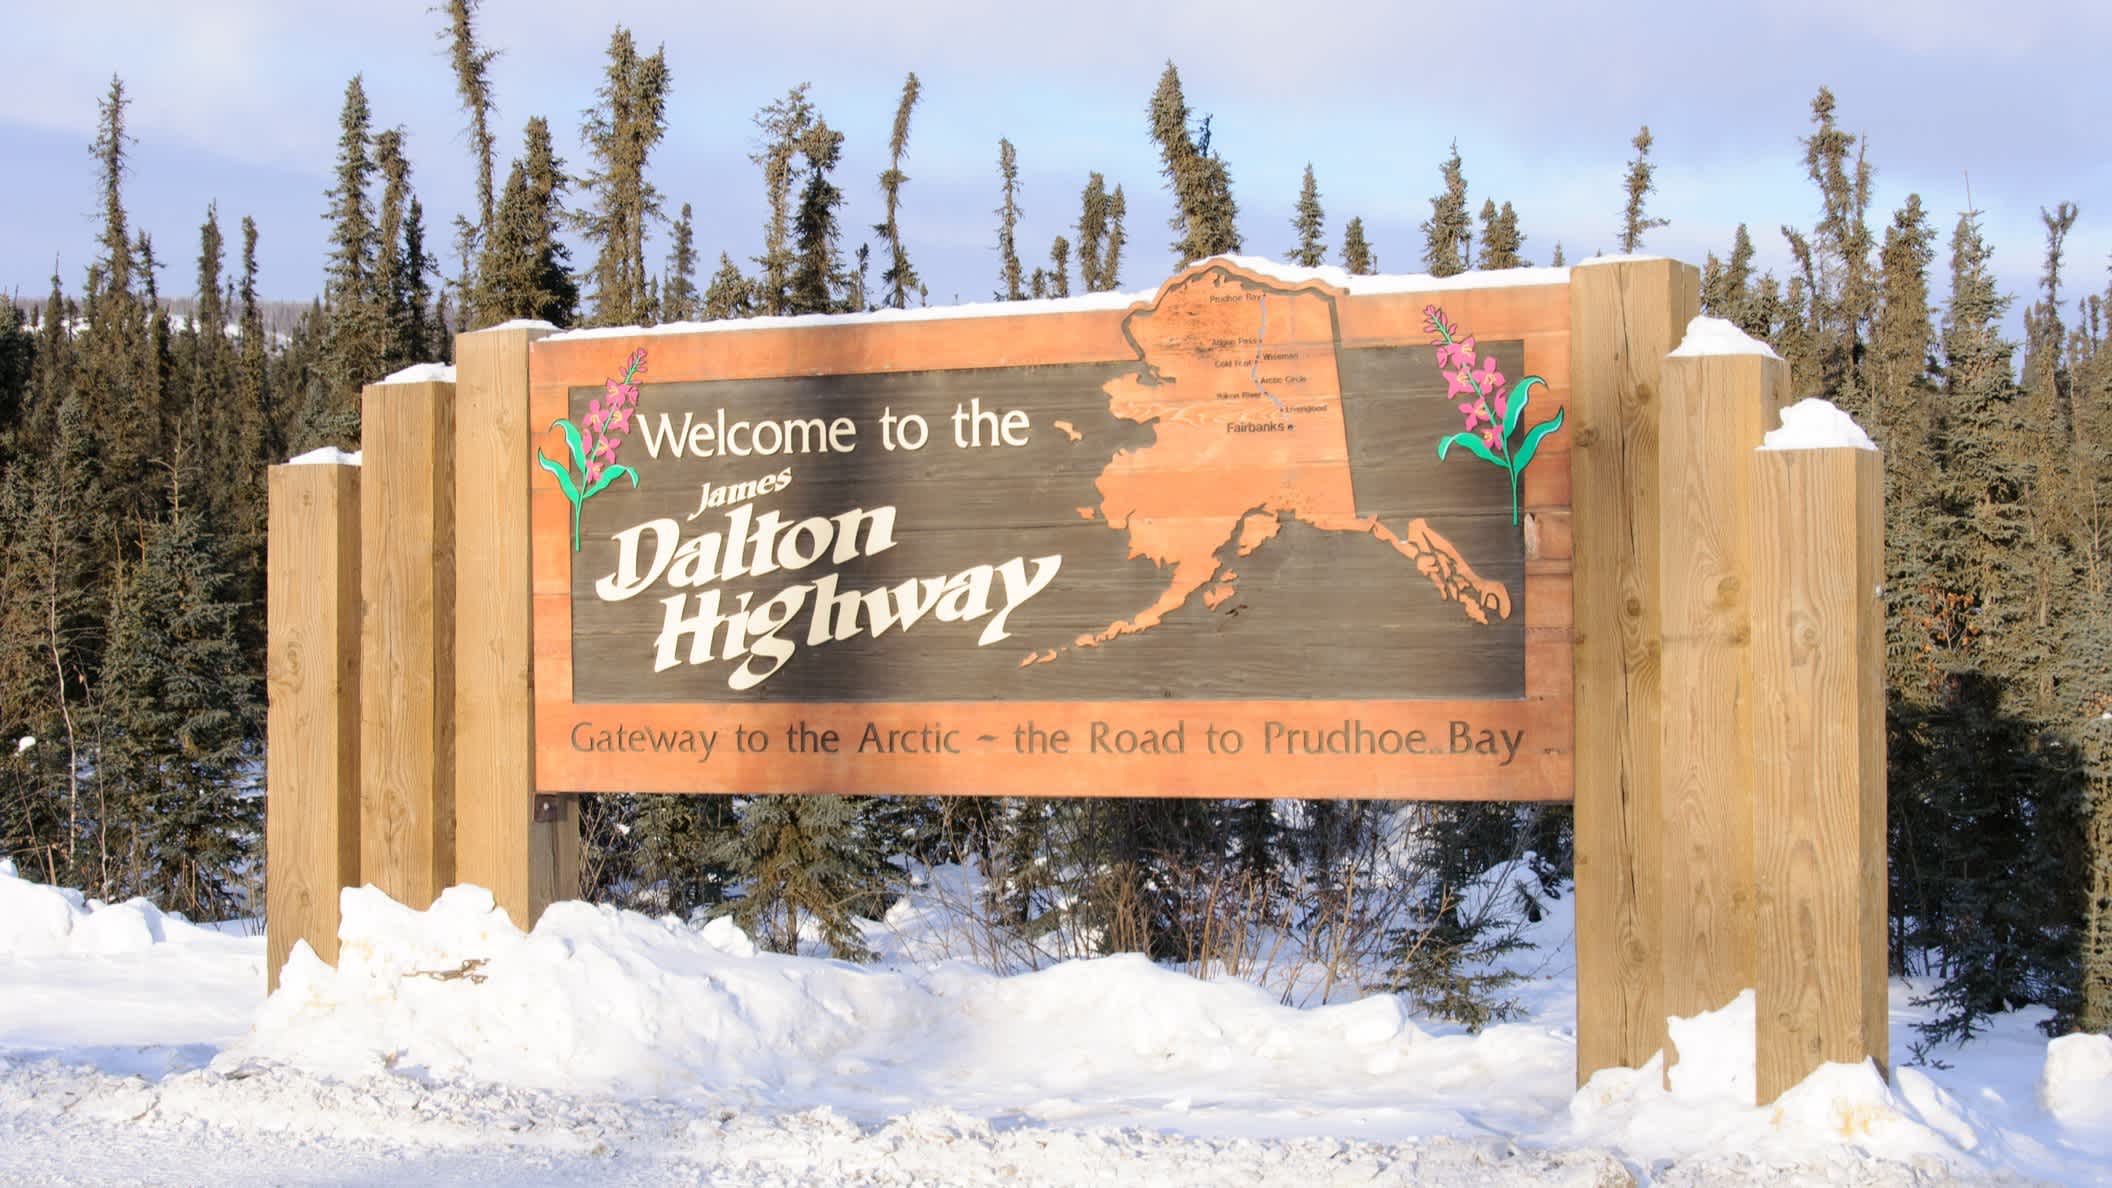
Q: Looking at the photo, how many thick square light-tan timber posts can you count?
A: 6